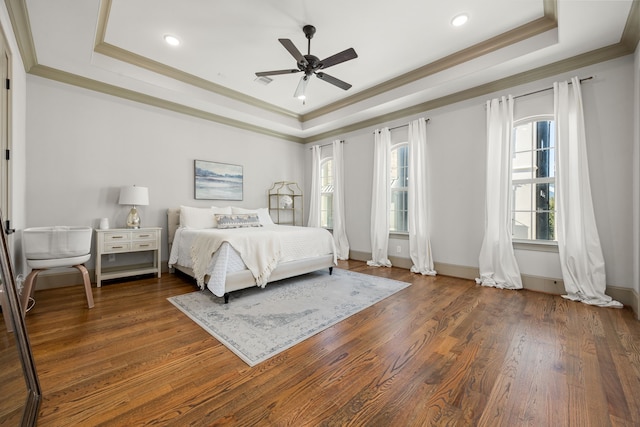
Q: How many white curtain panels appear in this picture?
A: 6